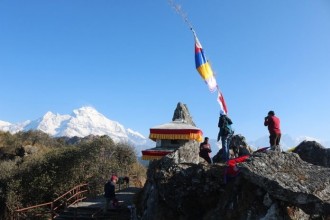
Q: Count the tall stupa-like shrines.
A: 1